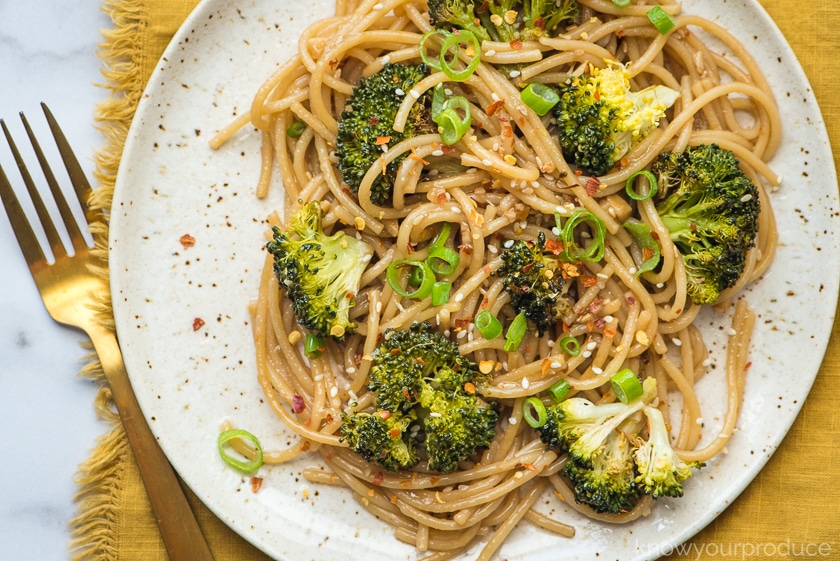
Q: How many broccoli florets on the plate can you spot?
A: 8